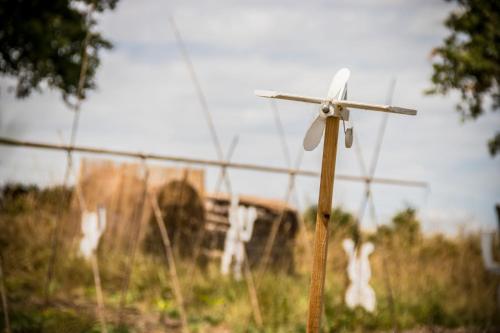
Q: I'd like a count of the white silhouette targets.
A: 3